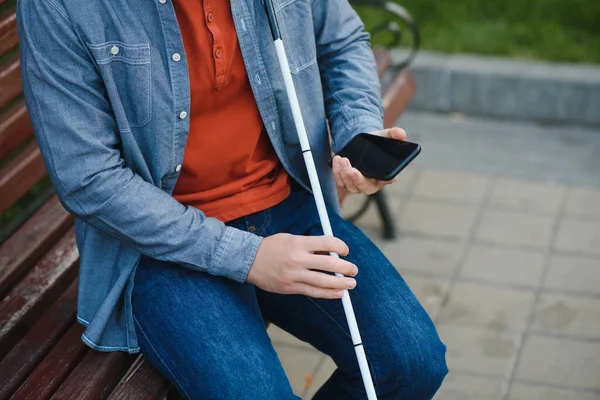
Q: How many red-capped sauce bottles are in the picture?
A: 0